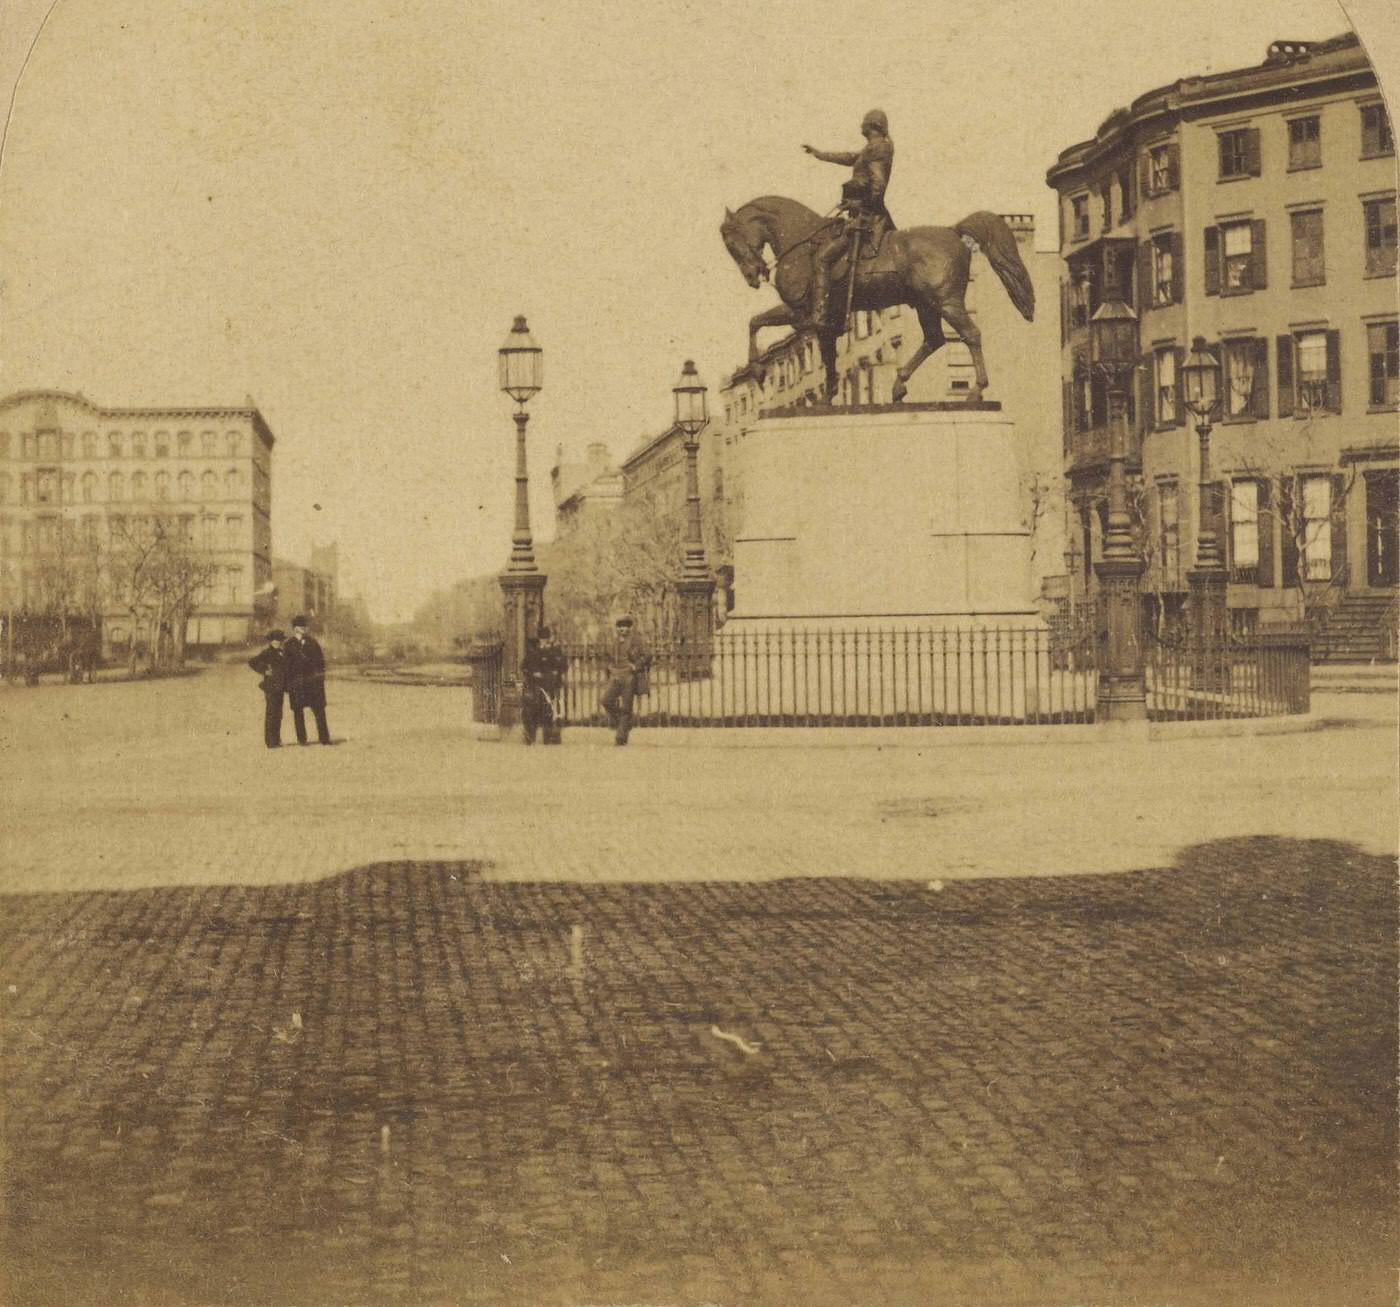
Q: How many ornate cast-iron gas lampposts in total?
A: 4